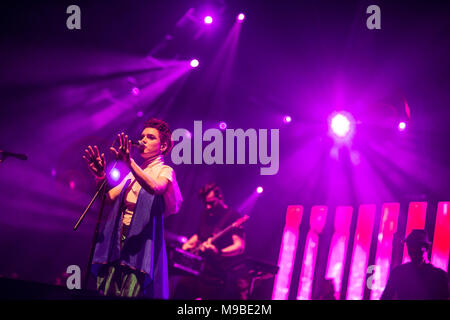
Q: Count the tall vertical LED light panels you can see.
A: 7